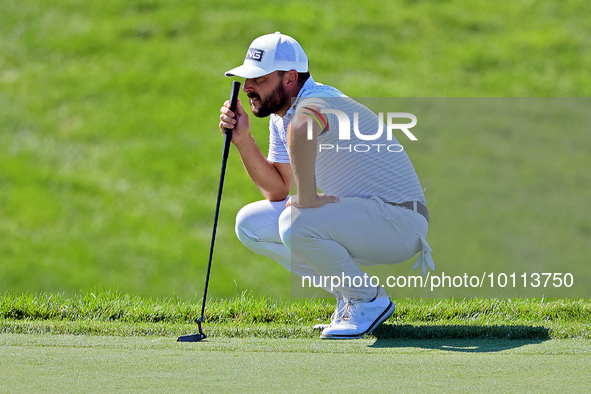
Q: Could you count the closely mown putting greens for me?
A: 1